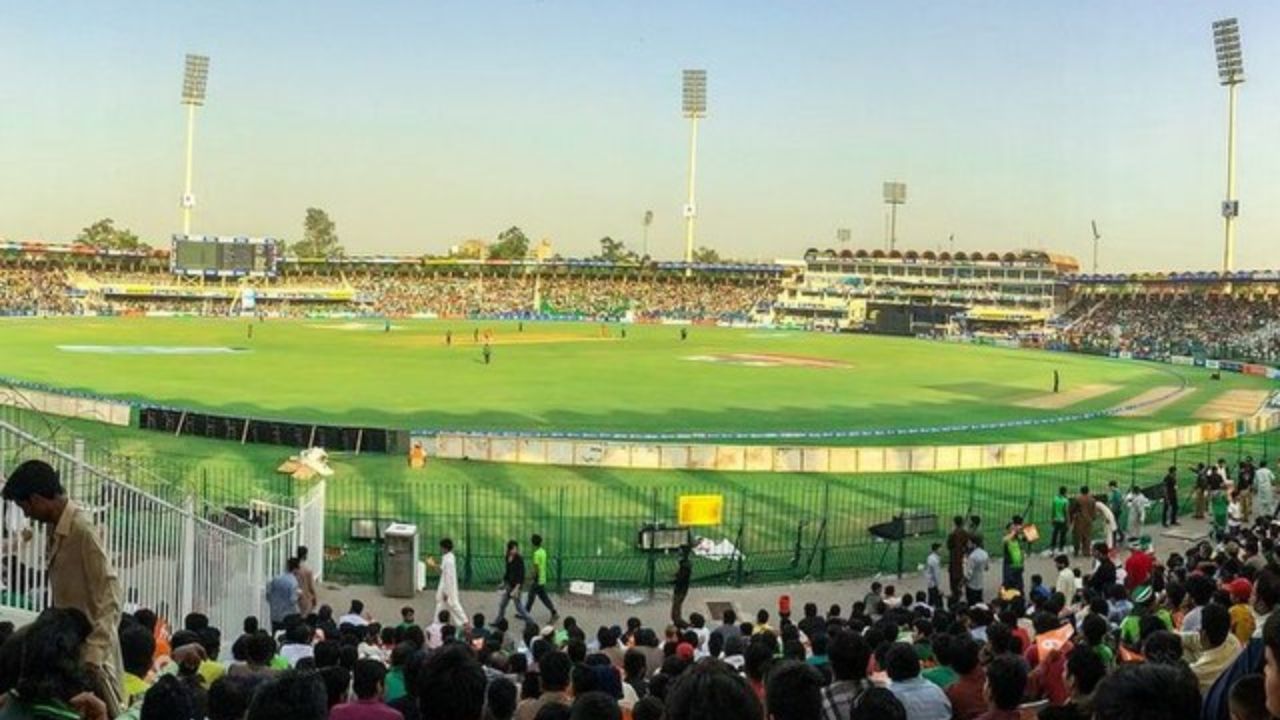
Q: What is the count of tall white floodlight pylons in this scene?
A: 3